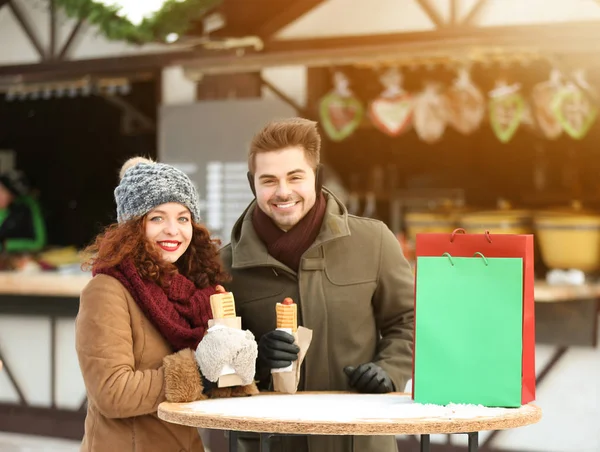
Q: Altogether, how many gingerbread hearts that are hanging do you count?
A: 7